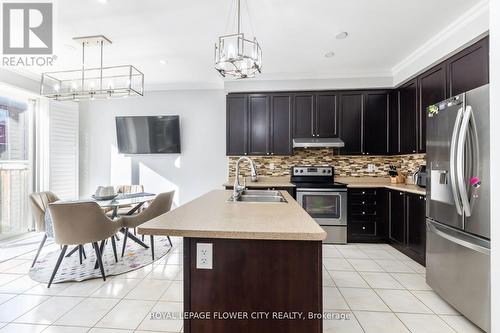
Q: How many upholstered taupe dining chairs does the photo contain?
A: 4